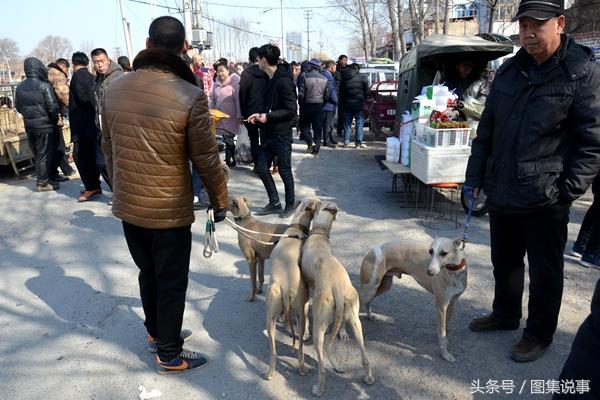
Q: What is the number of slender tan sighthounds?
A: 4